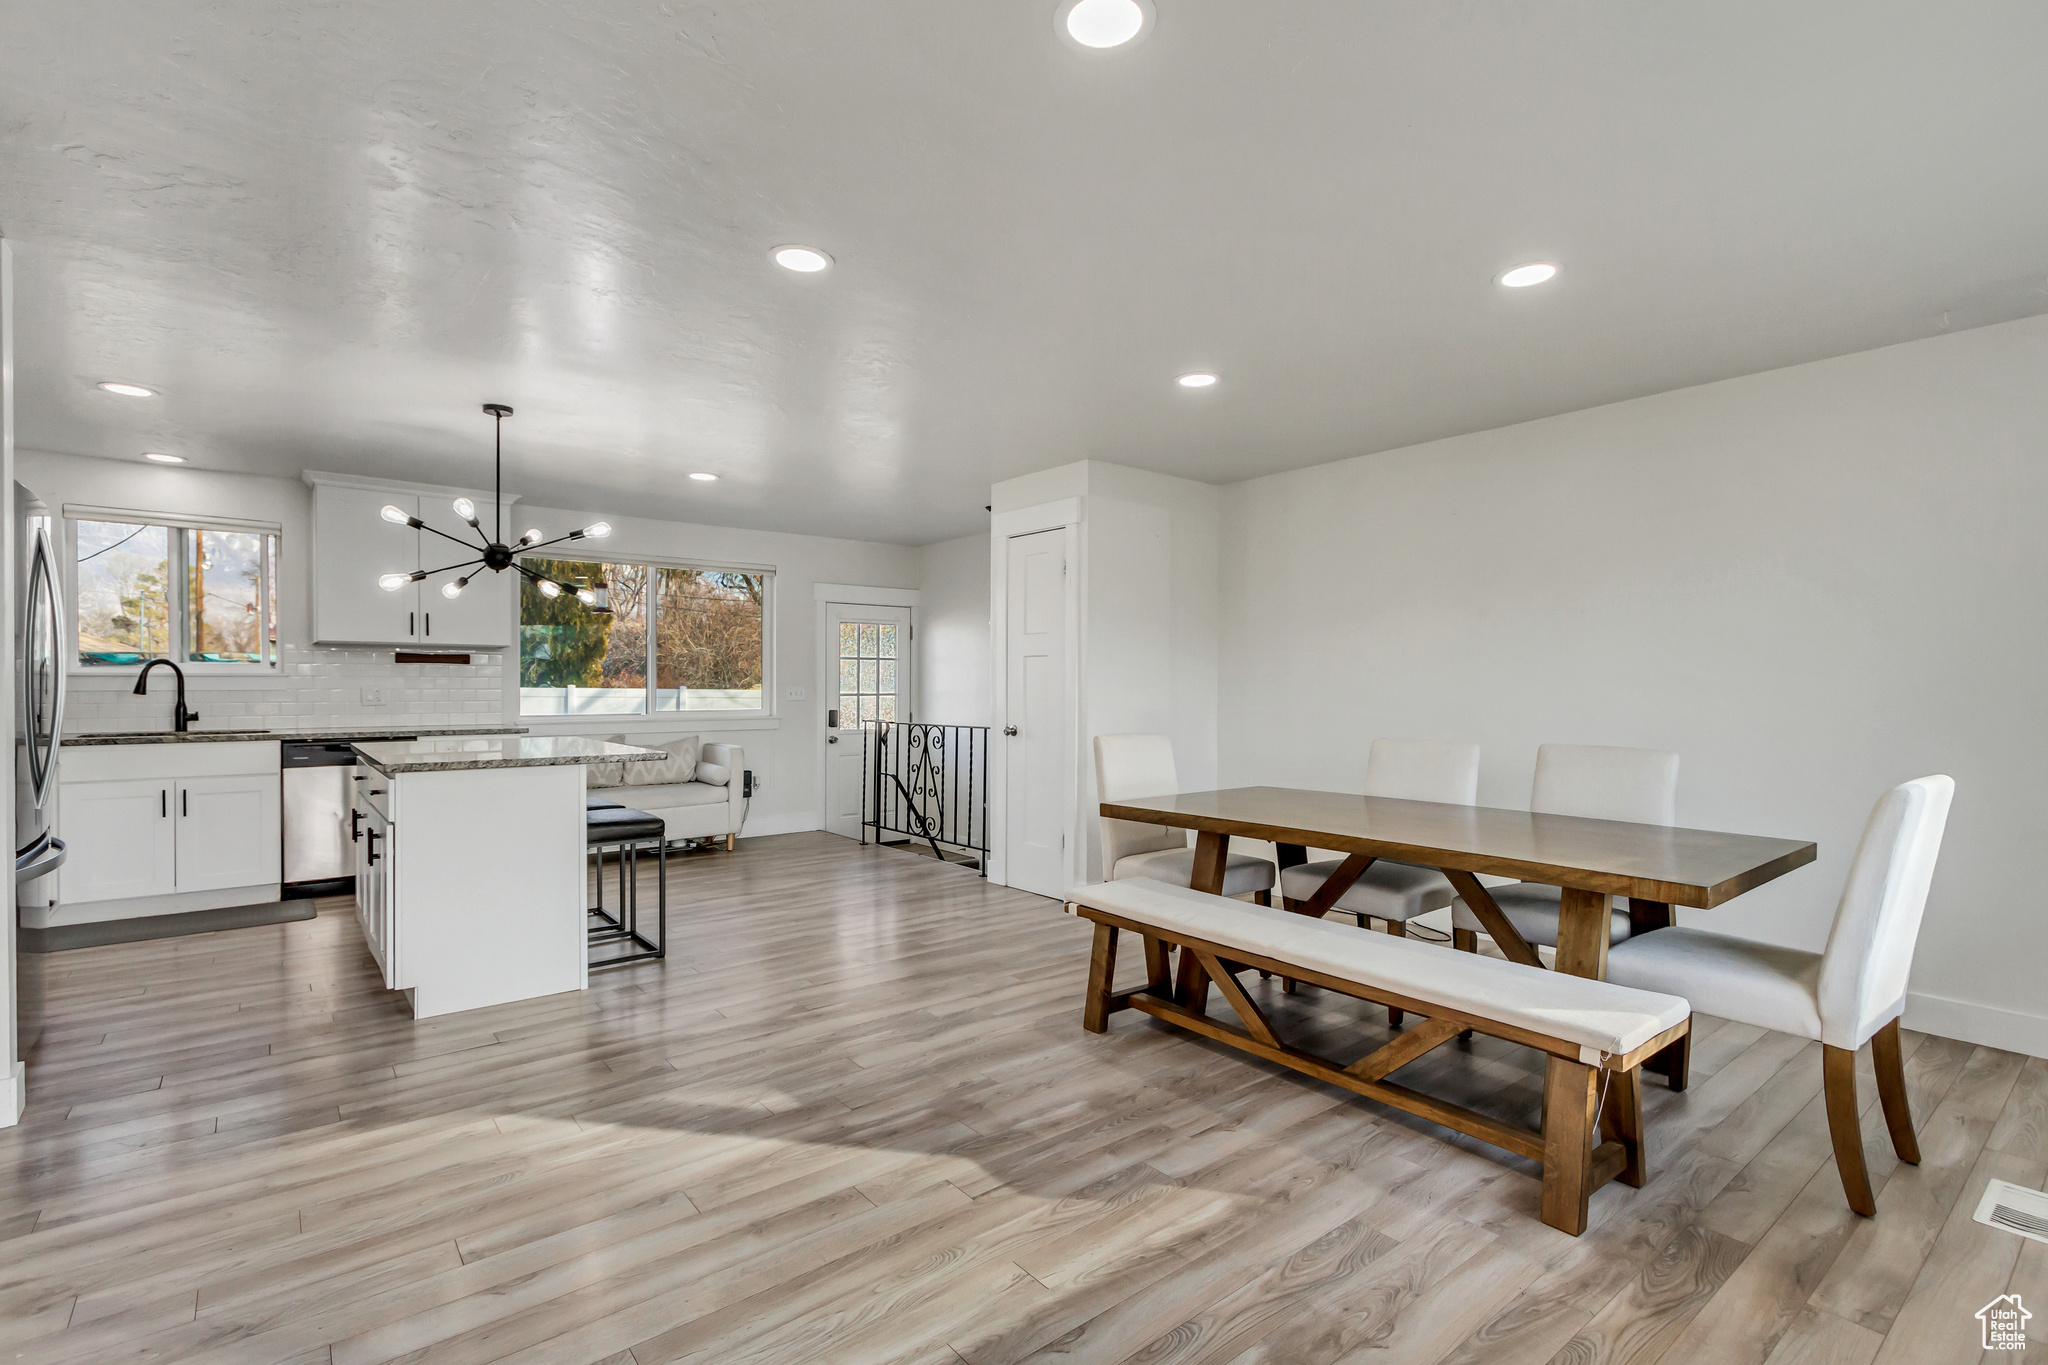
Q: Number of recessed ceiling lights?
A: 7